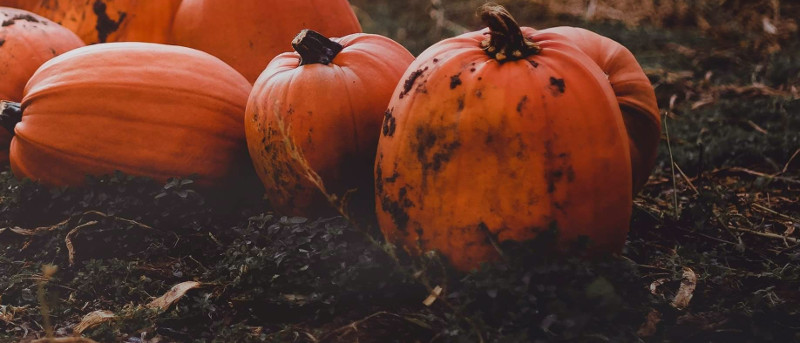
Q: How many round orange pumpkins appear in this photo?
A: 7